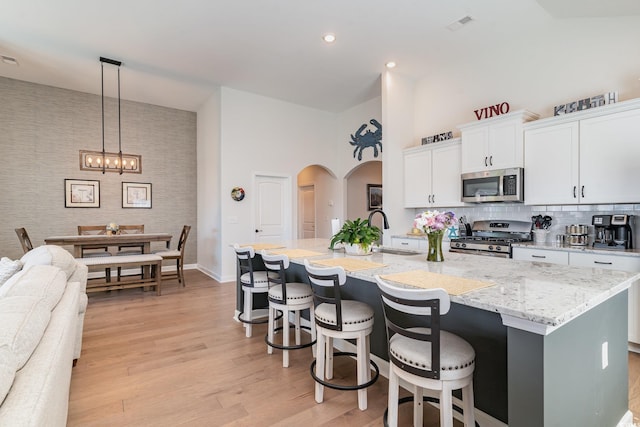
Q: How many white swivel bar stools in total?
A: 4